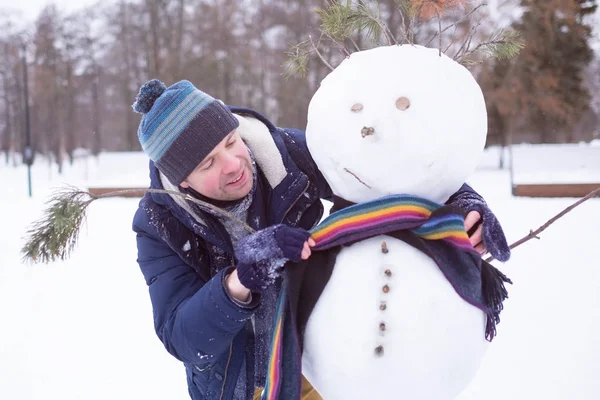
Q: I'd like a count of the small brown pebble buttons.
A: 6